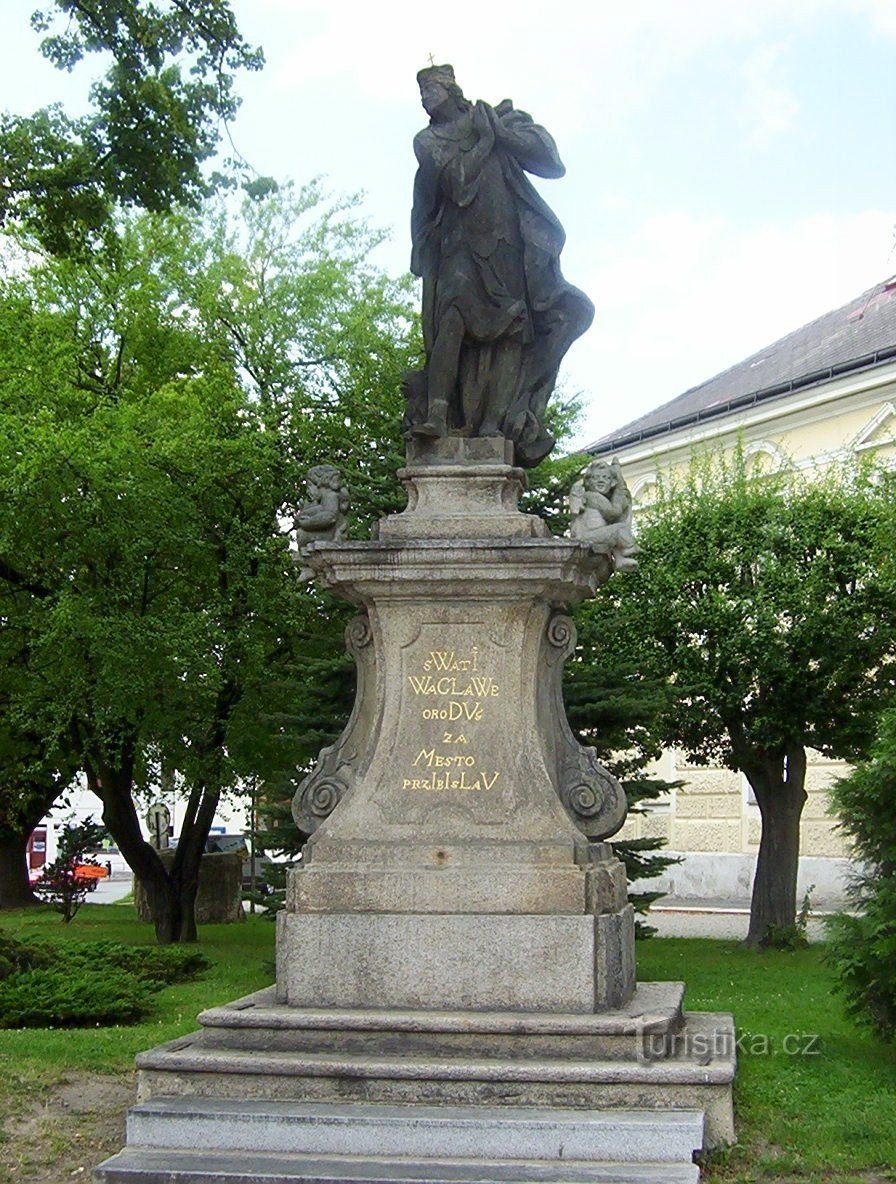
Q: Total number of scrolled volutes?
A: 4